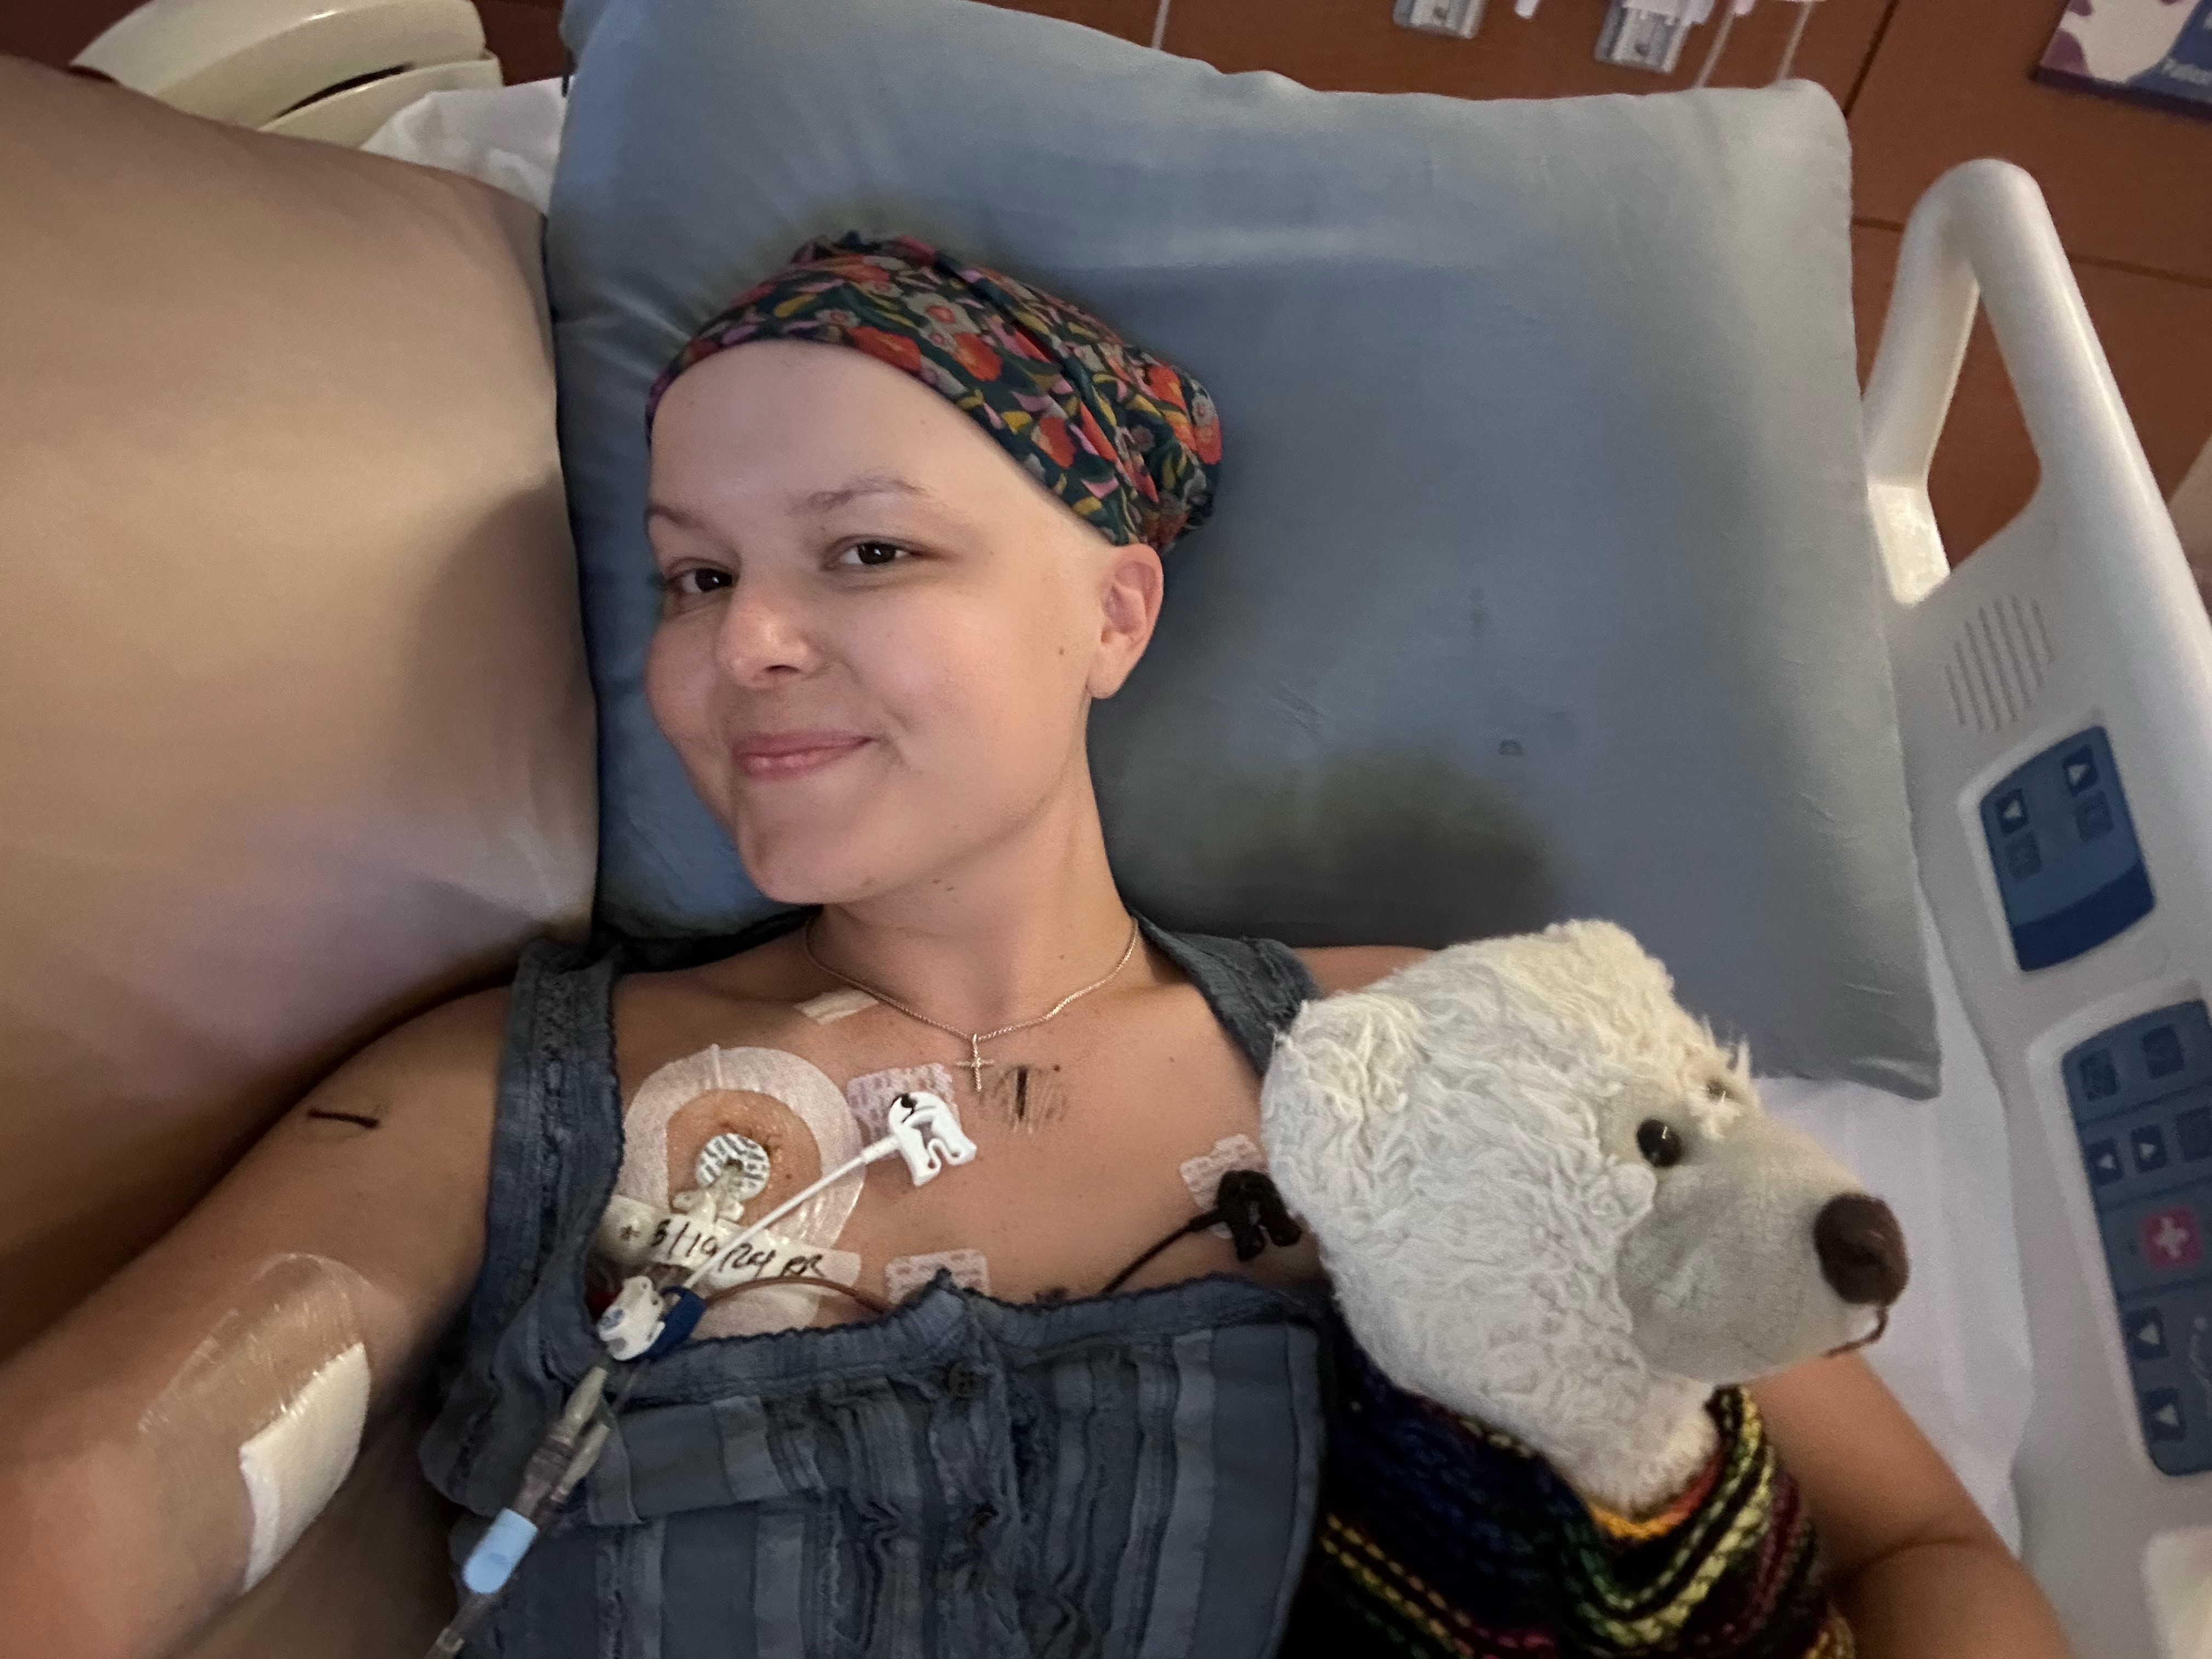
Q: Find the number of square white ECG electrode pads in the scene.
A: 3